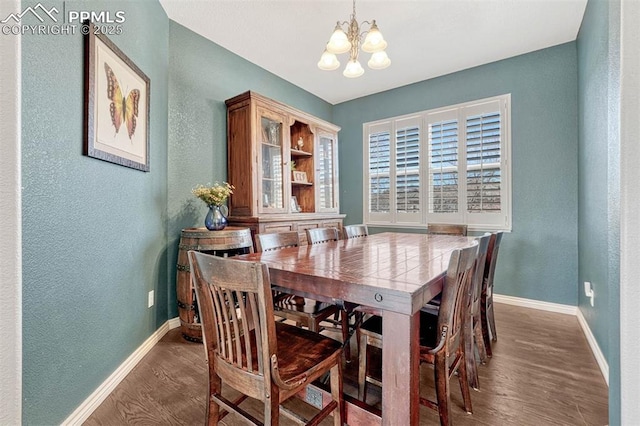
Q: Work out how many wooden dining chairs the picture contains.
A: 8